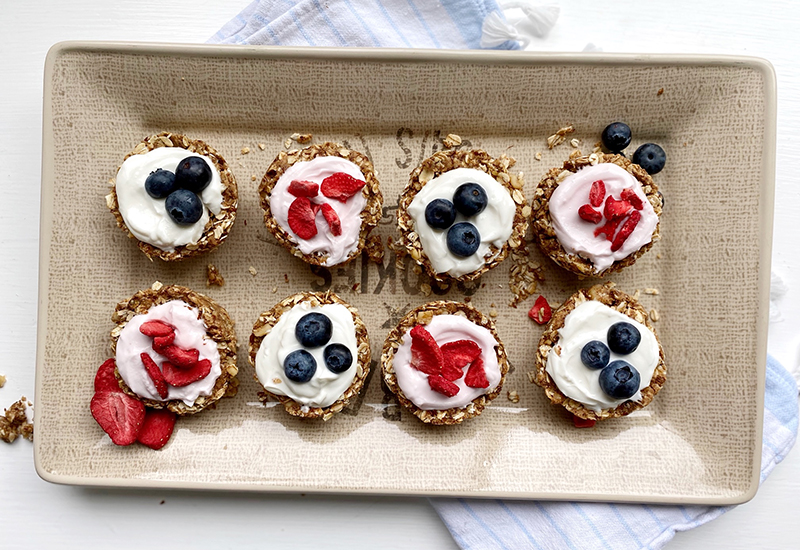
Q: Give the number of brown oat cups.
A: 8